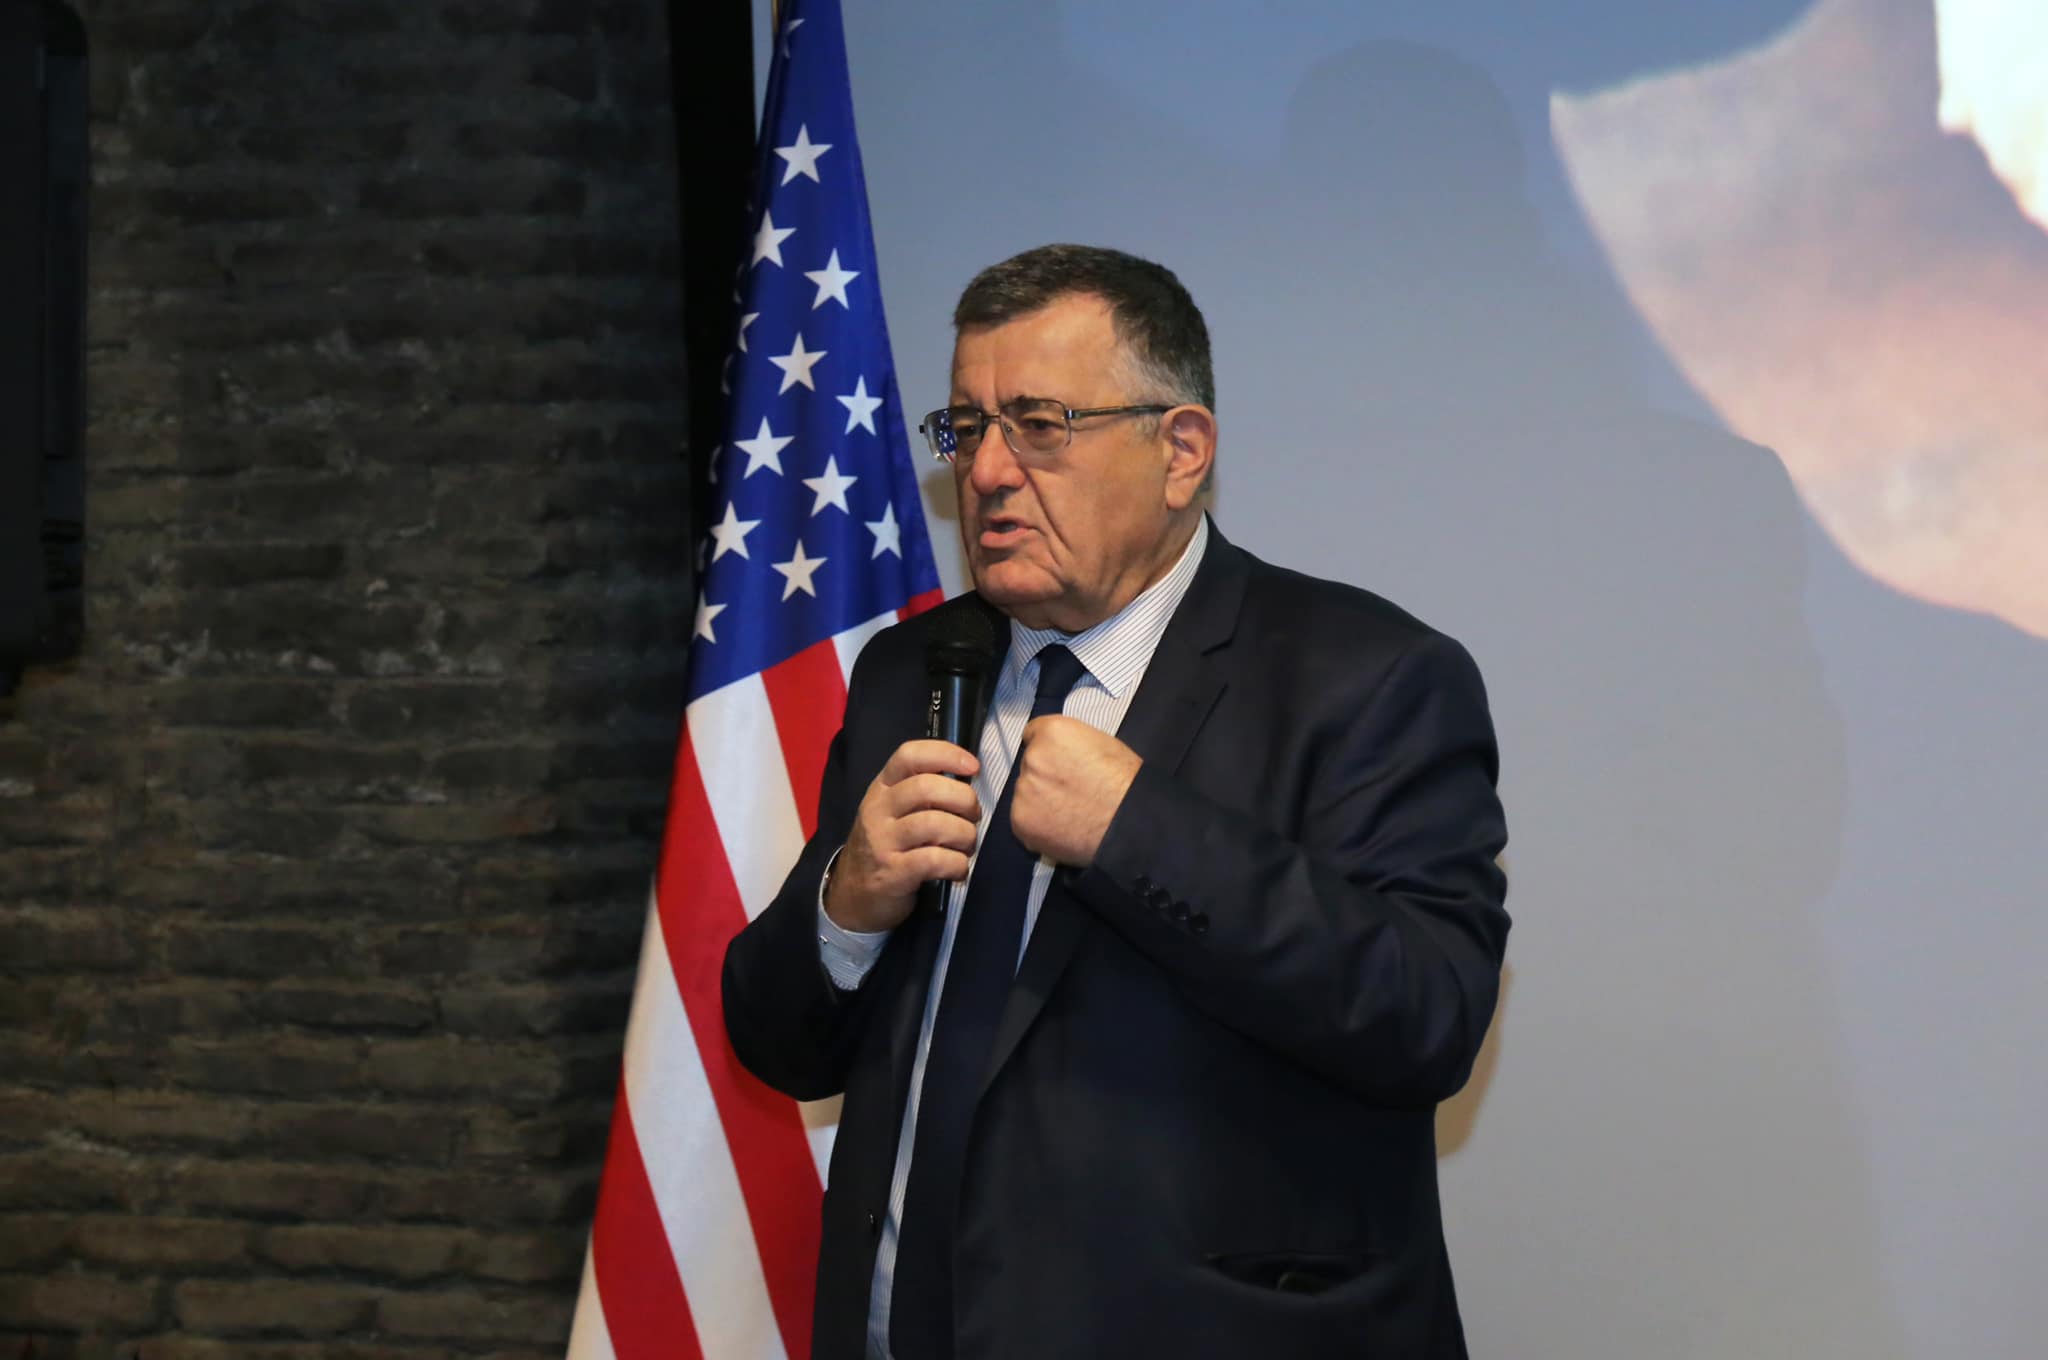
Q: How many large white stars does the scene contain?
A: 11